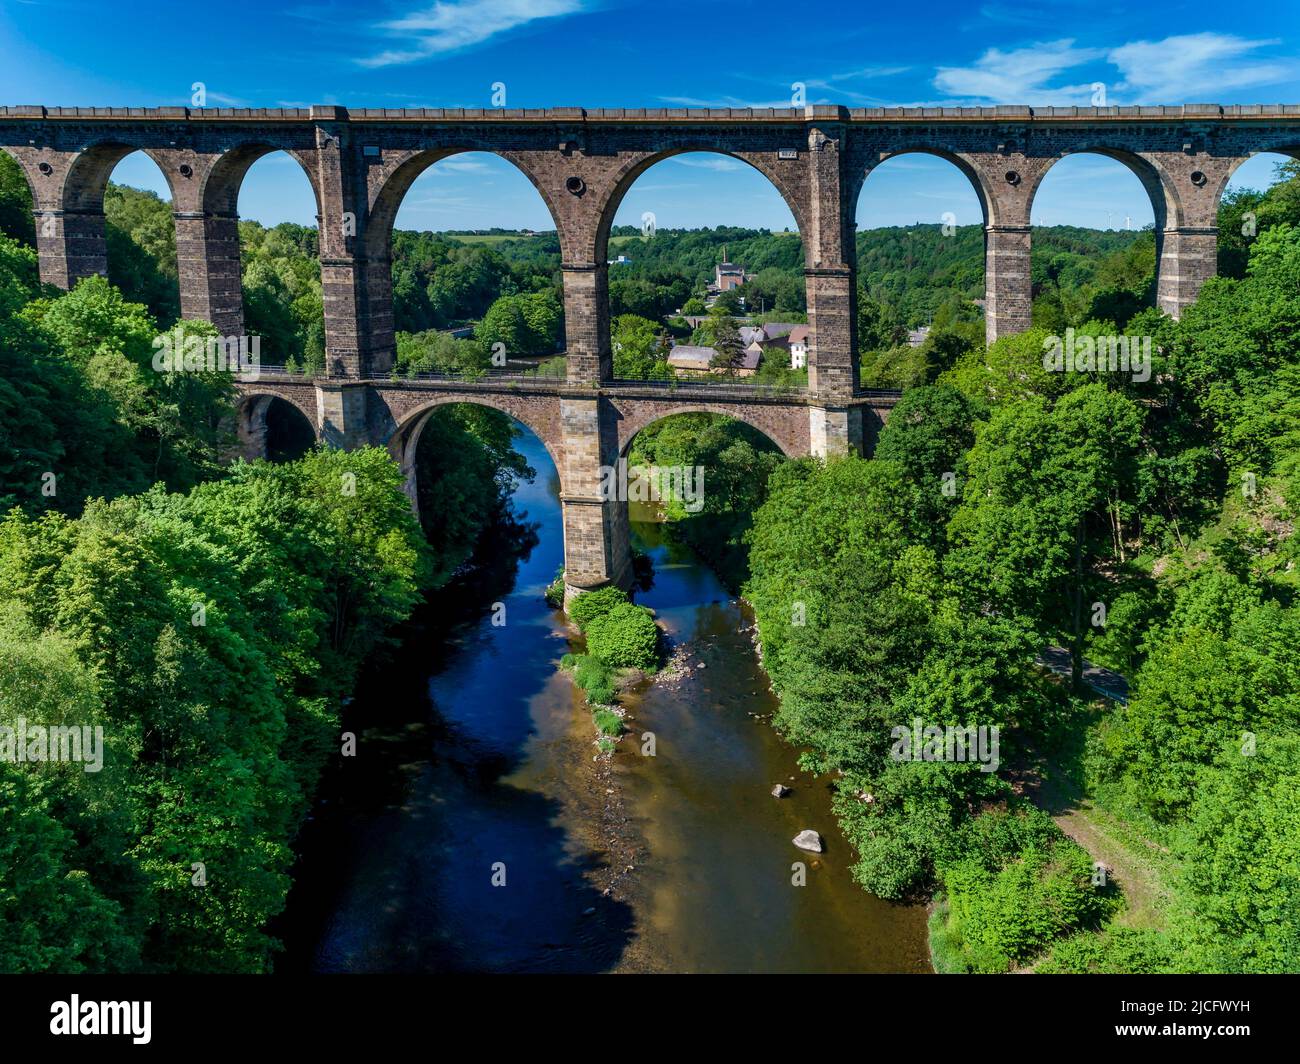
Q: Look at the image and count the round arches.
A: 11